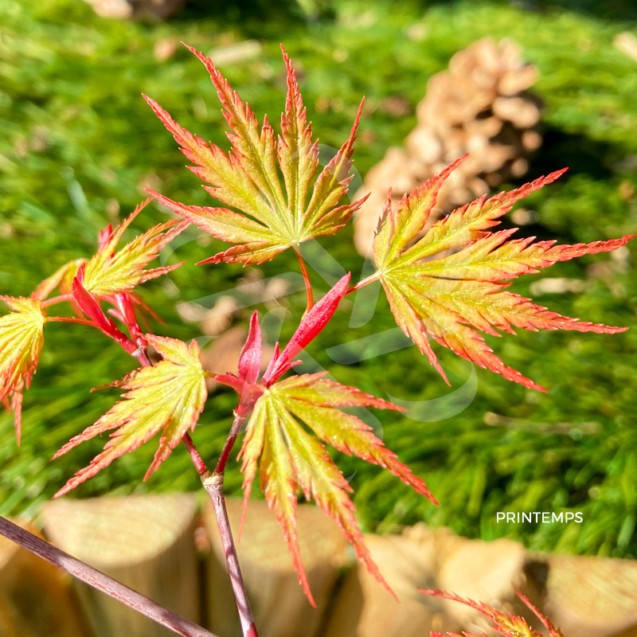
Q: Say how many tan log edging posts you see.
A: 5